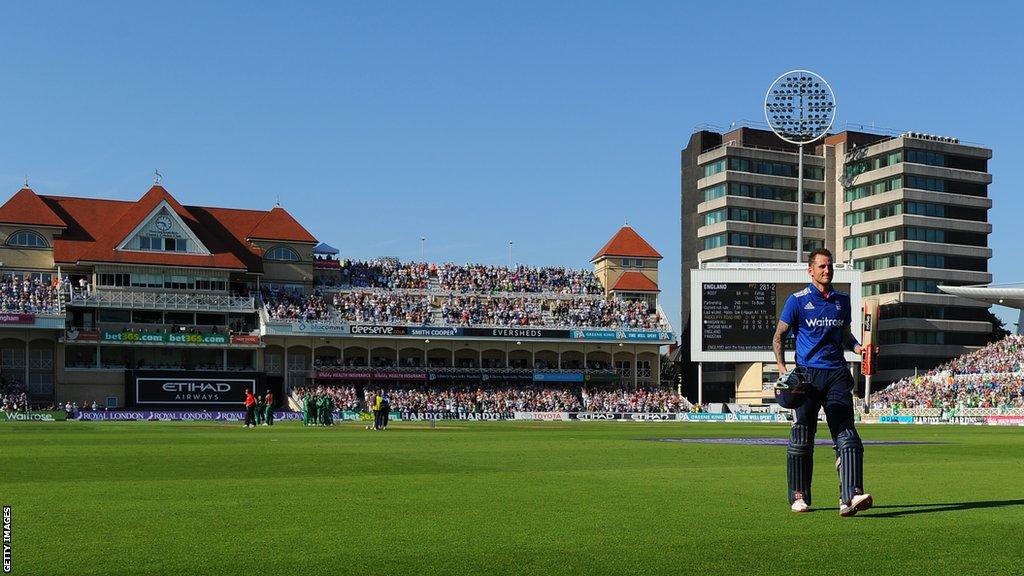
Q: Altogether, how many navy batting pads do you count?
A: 2